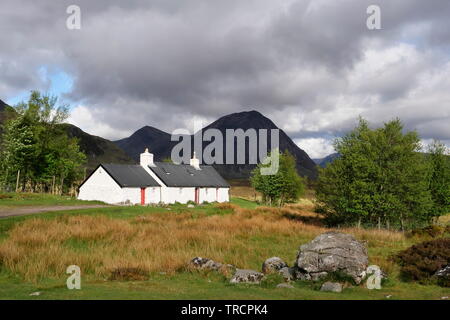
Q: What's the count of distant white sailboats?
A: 0